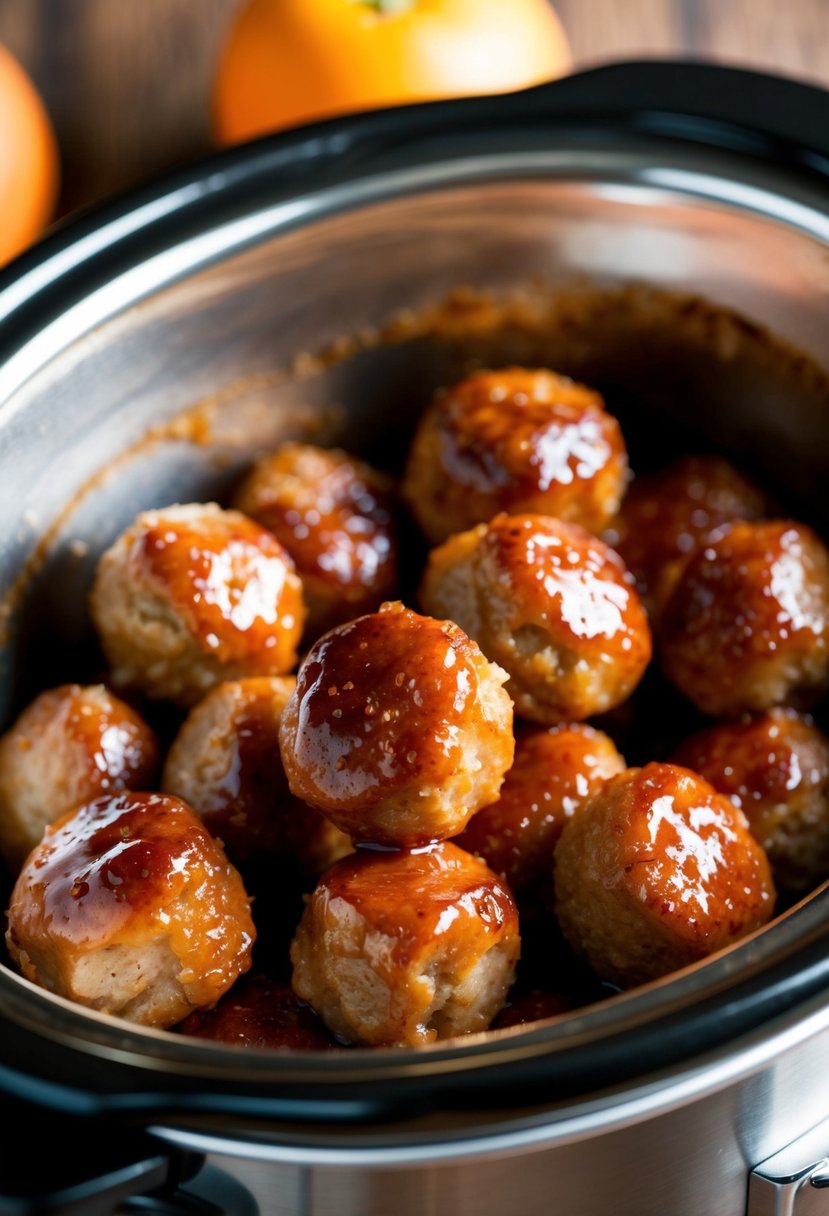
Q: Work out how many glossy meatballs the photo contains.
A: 14